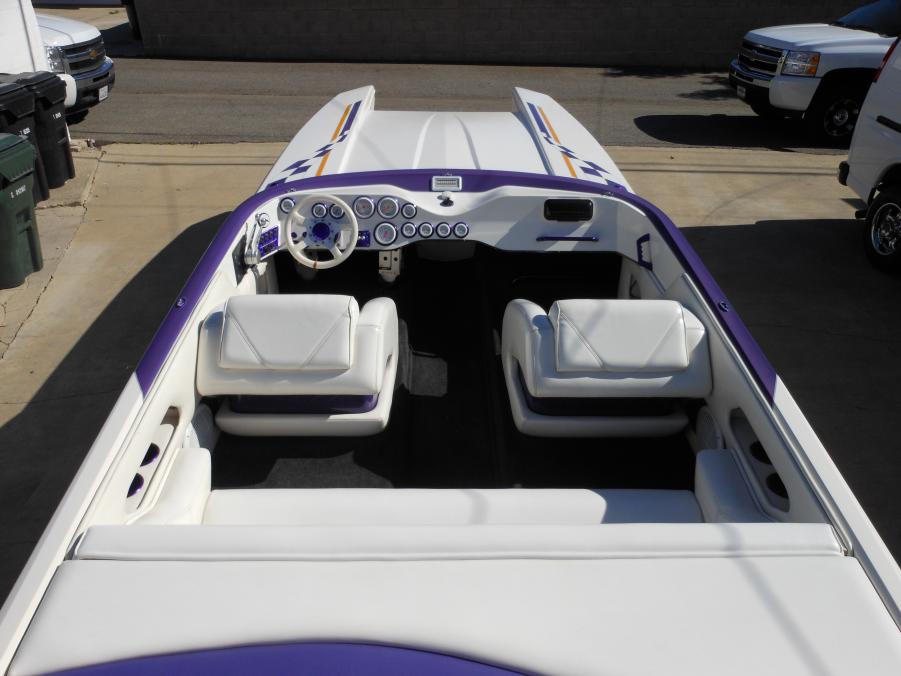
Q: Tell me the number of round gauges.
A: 11